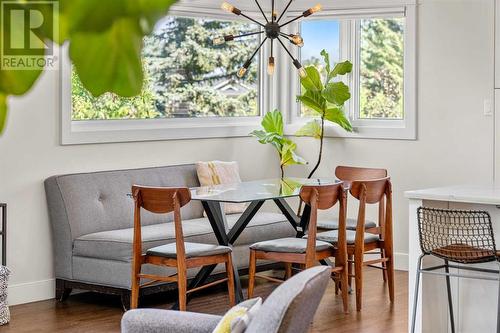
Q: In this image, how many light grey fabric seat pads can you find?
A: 4